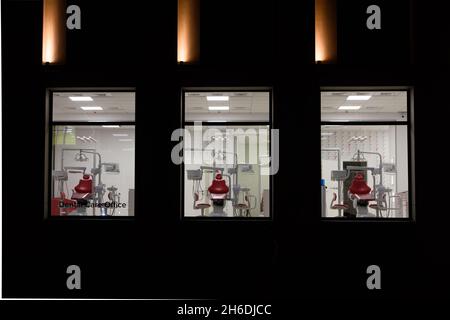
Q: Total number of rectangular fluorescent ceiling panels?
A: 6